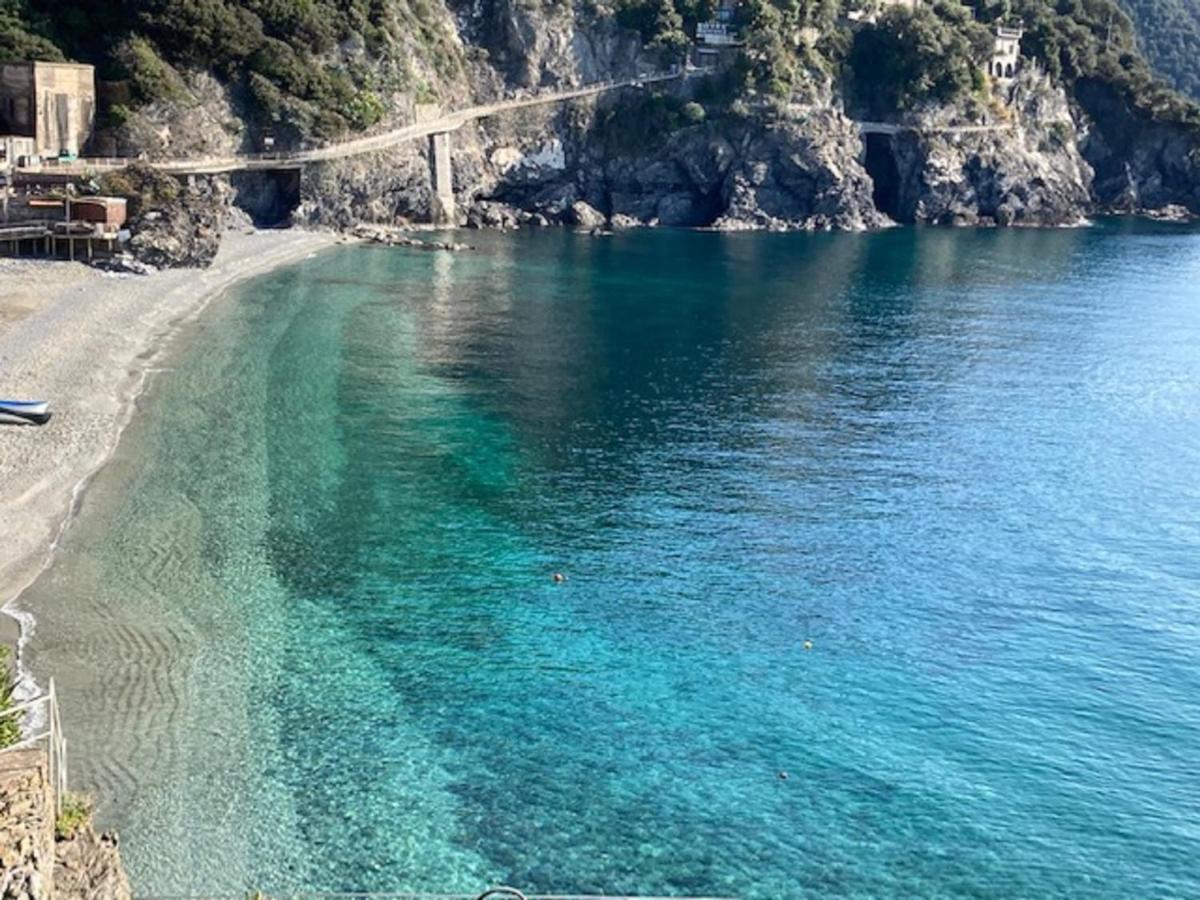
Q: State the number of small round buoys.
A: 3